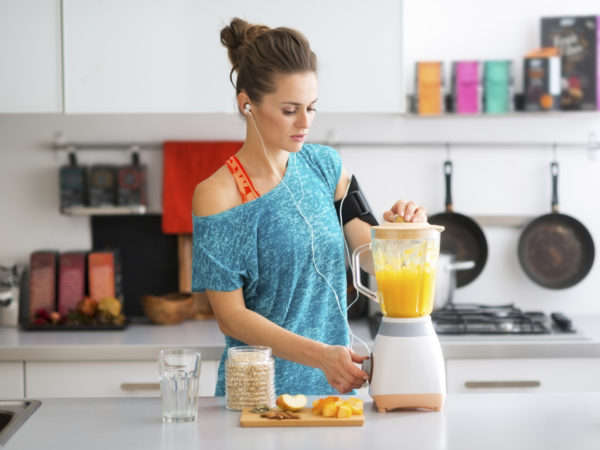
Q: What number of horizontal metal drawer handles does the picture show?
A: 2